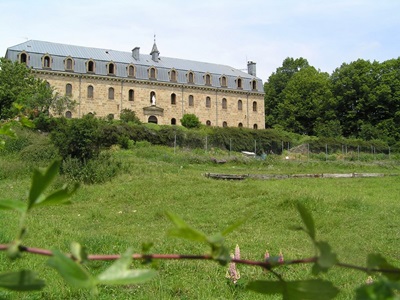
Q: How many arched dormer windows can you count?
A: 13